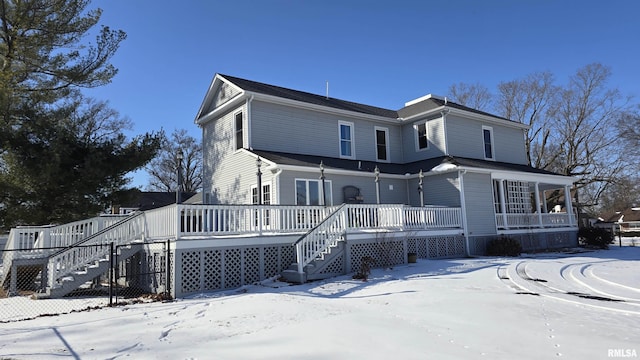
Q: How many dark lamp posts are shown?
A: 5